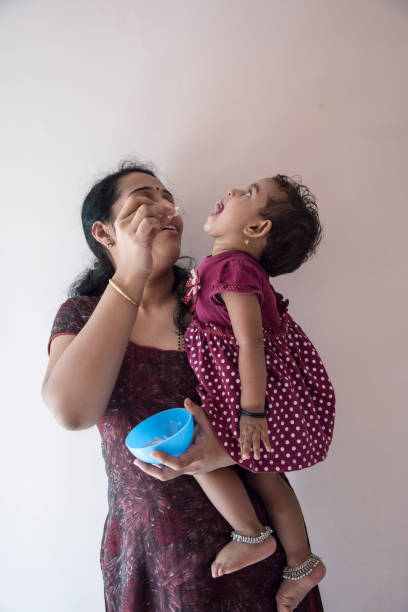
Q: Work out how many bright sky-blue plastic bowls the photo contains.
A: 1